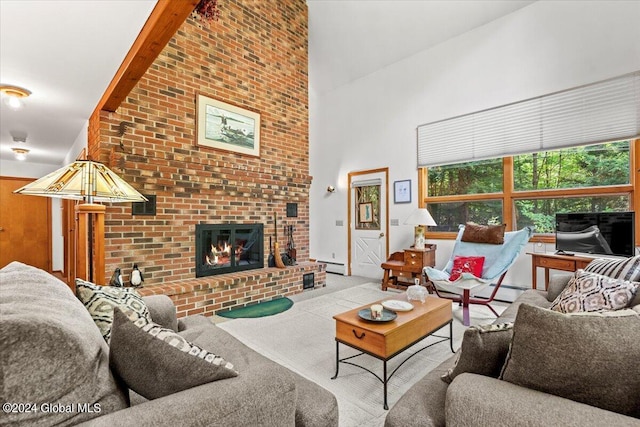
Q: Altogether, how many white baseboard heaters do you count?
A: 2